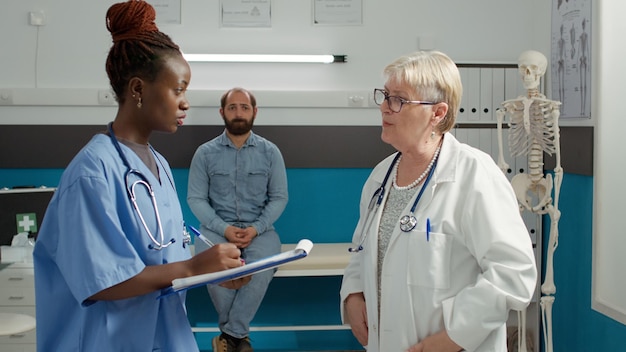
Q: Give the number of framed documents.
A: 3